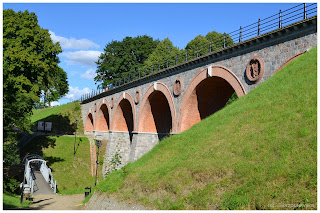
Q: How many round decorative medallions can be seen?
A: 5